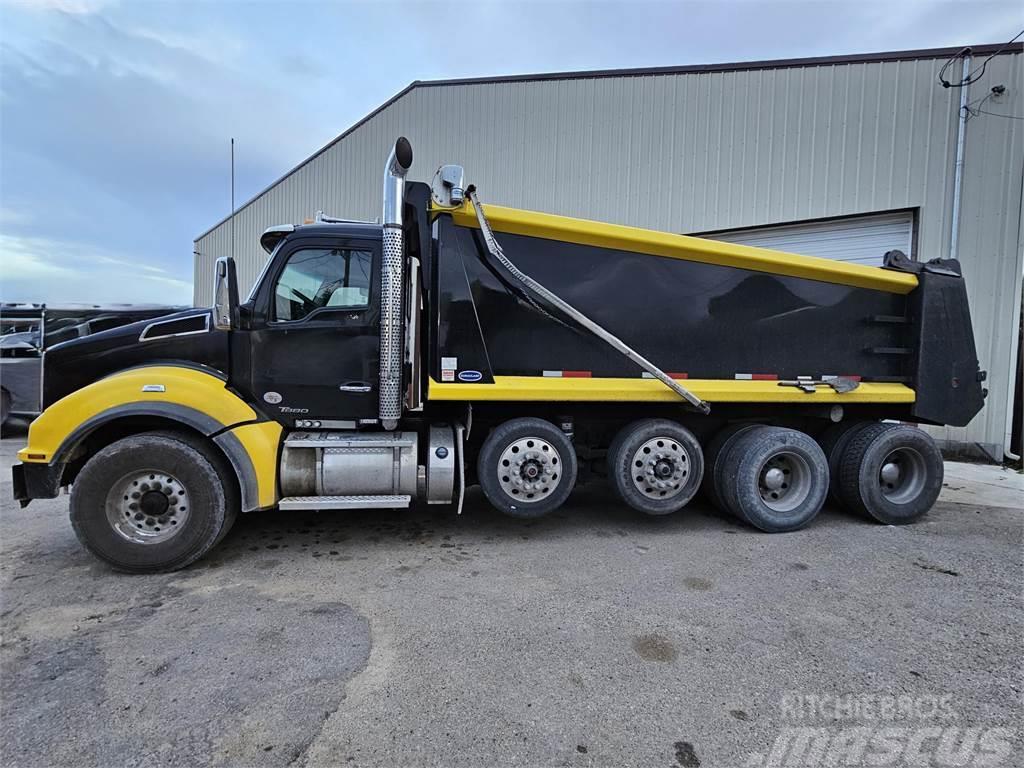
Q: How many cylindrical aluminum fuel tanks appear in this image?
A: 1